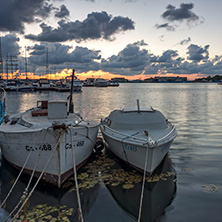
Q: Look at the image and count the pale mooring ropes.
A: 5